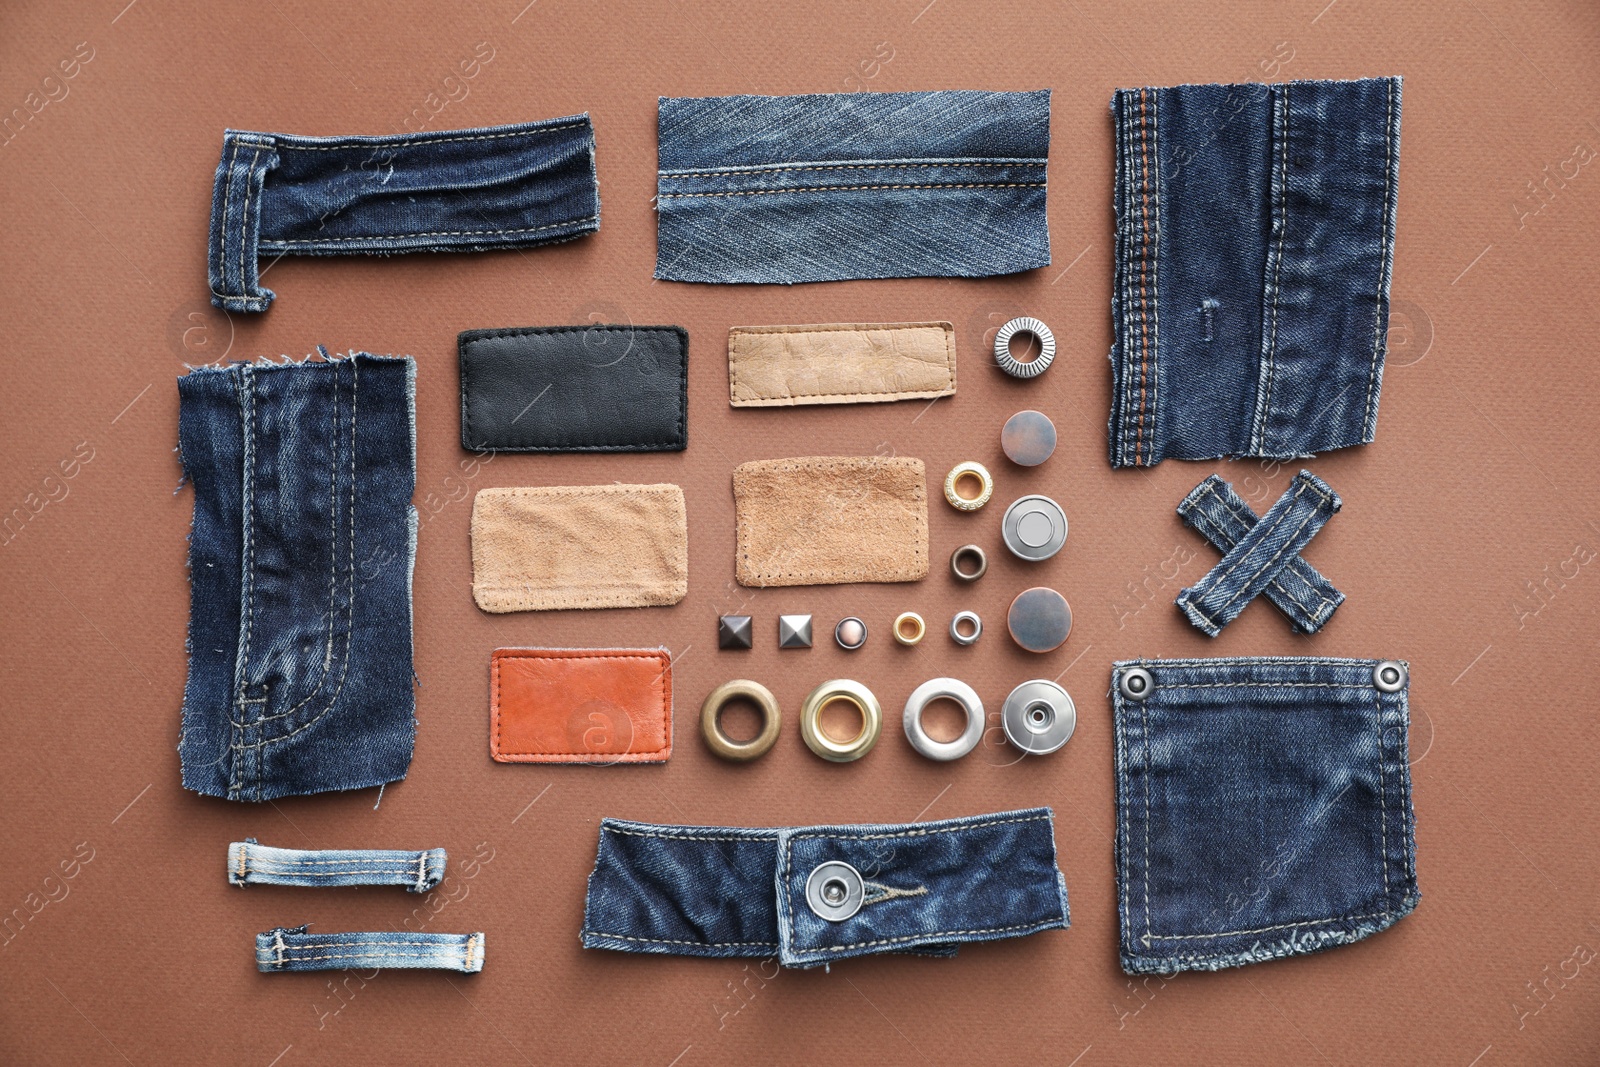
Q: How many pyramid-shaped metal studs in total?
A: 2